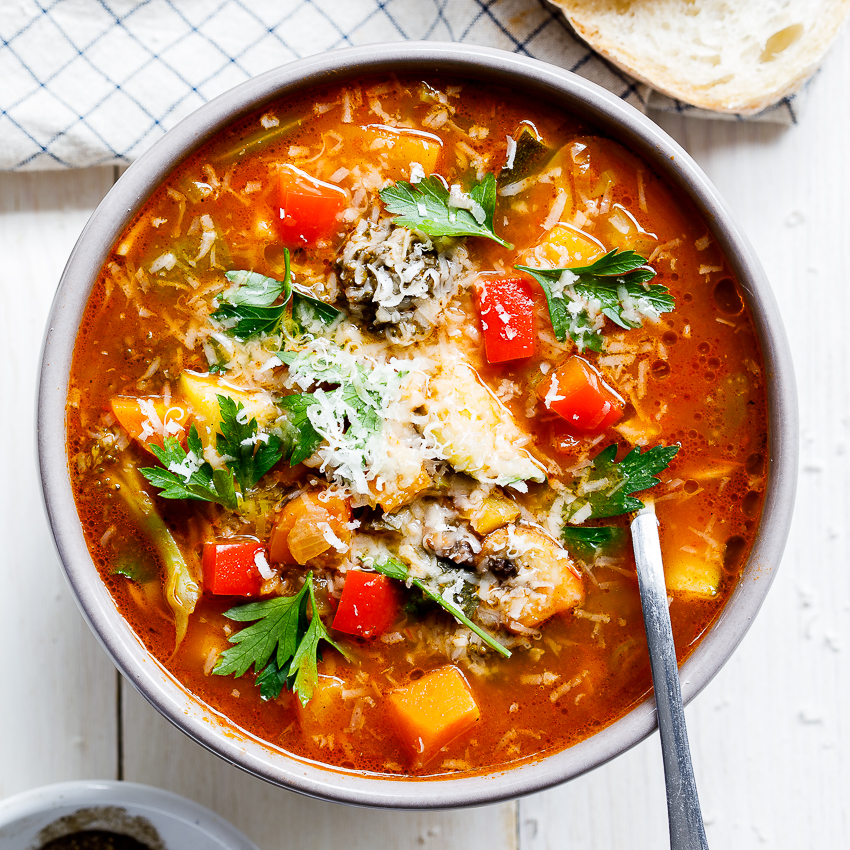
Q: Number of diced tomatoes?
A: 5